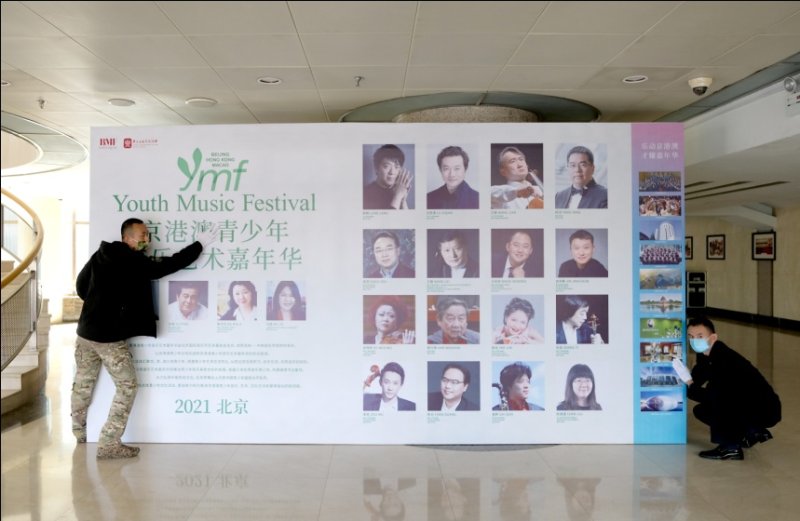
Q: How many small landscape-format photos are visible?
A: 10